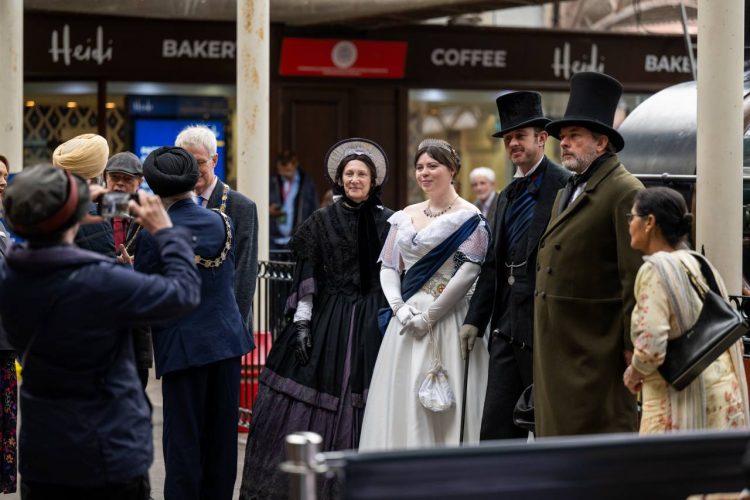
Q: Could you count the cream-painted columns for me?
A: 3